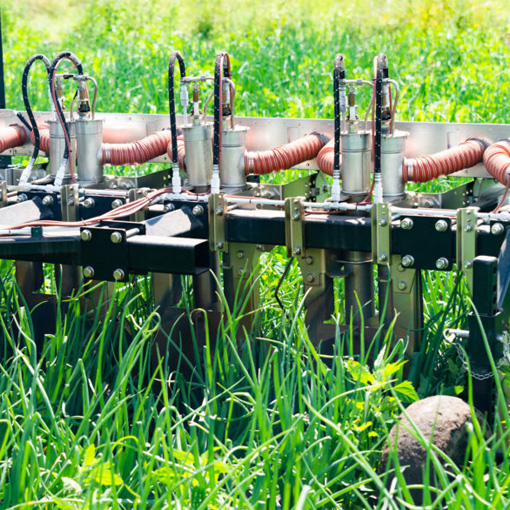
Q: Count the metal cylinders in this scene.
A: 6